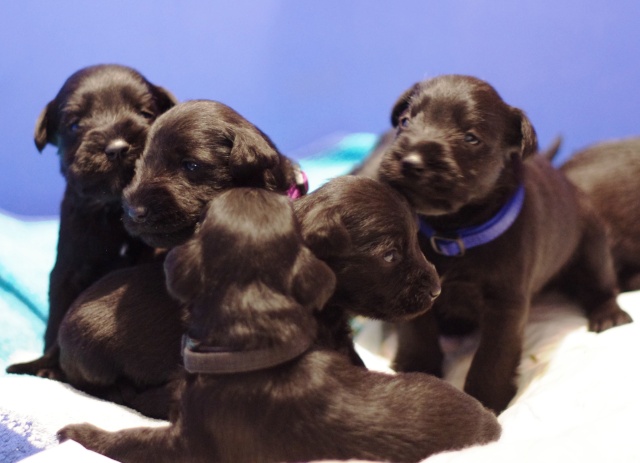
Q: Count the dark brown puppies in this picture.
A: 6